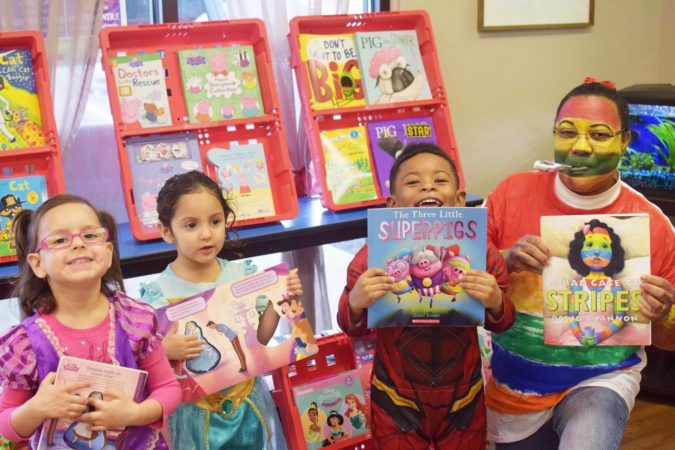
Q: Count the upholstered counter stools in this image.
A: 0